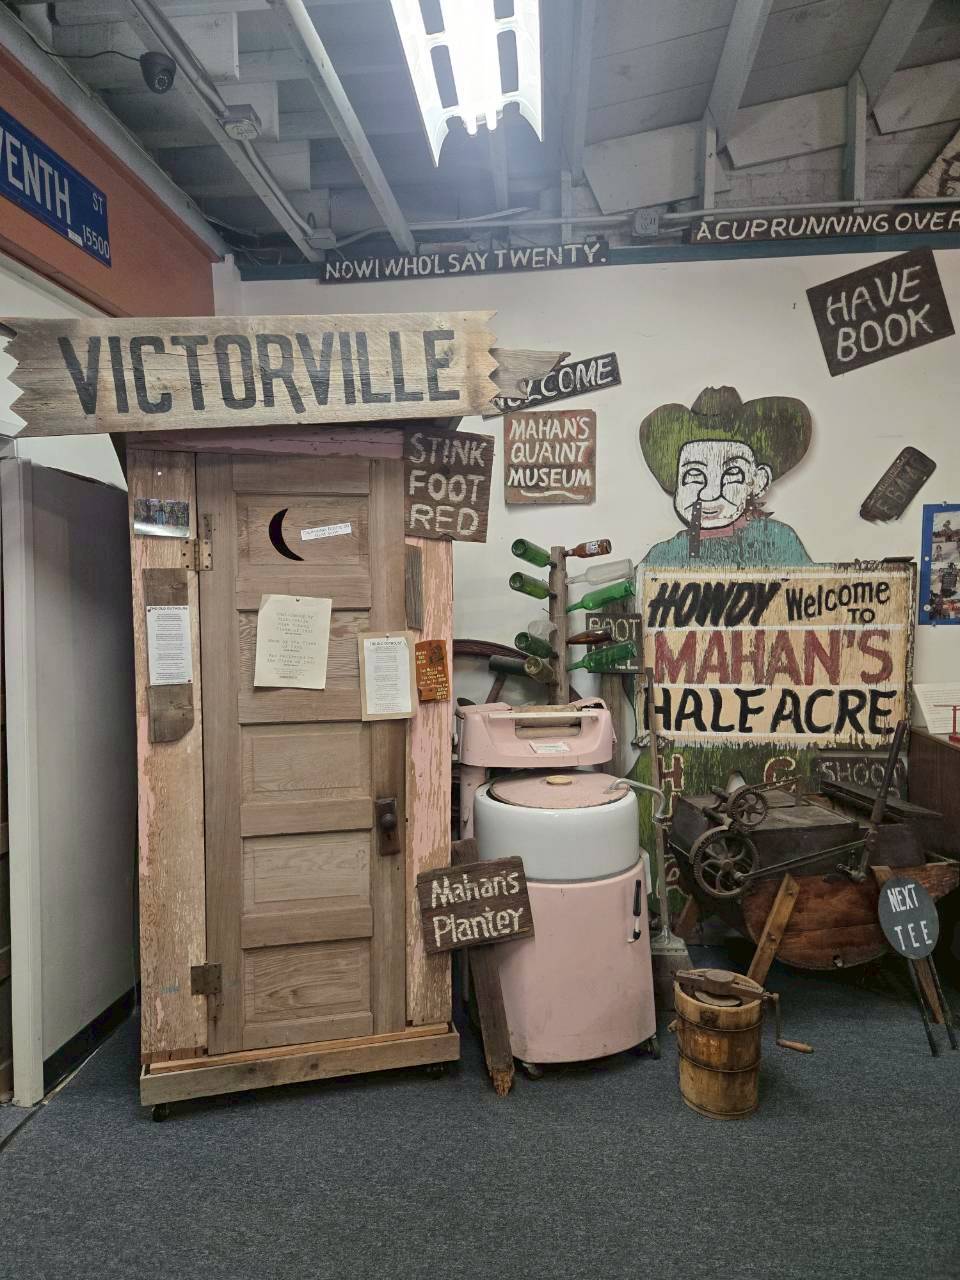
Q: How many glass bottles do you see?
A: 11